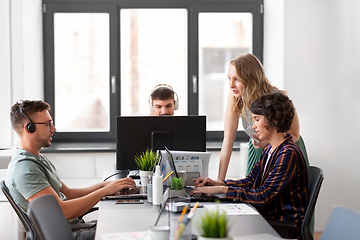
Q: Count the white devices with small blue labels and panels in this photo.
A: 1